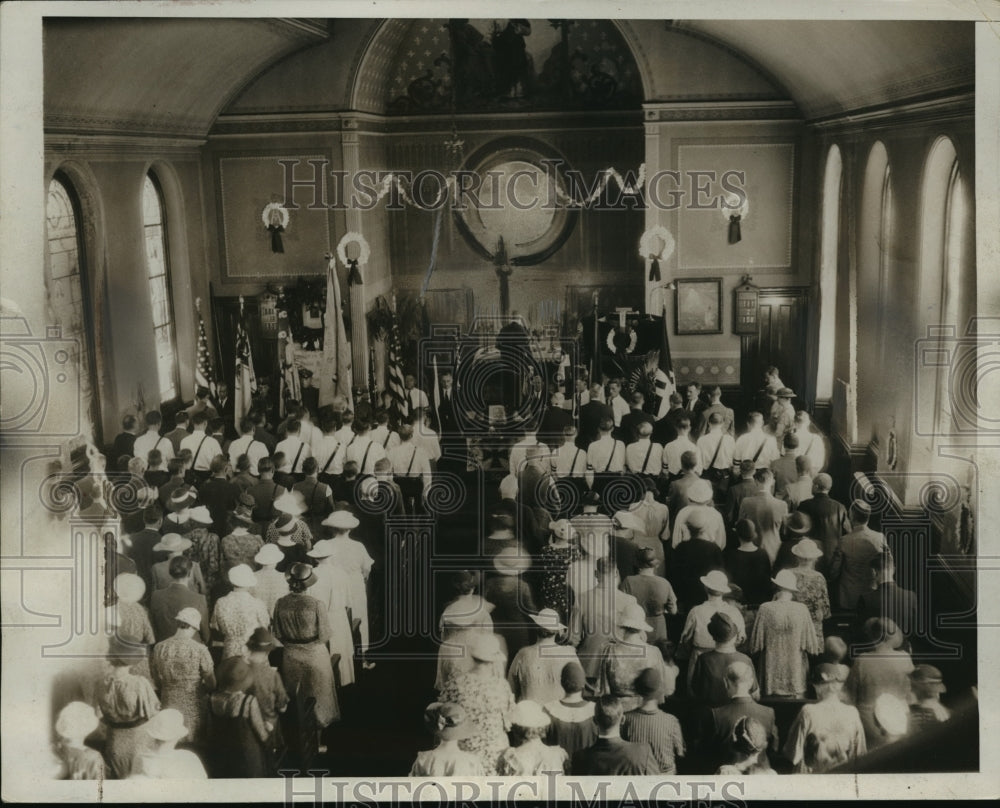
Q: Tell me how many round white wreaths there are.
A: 5